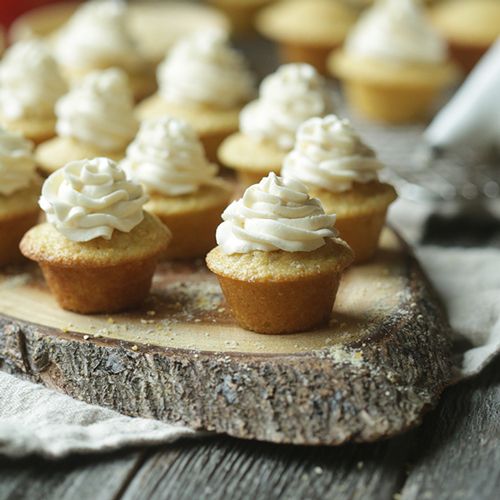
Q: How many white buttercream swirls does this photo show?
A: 11